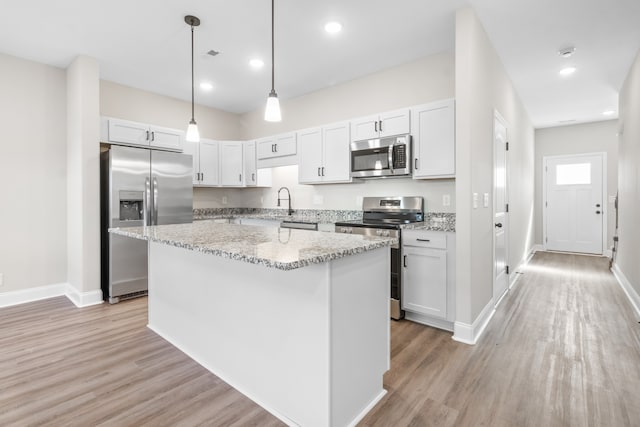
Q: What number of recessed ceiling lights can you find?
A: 5